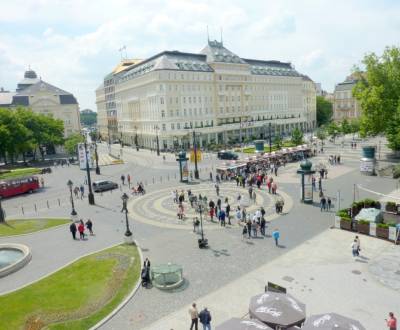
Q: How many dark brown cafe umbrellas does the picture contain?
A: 3